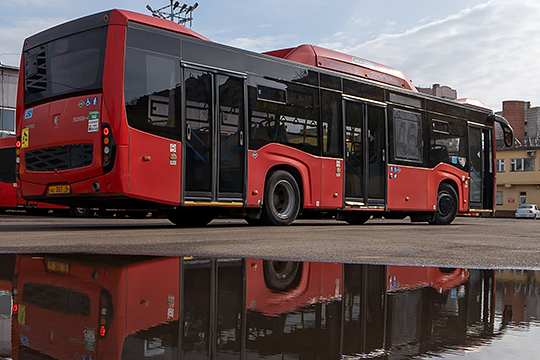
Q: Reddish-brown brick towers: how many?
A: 1